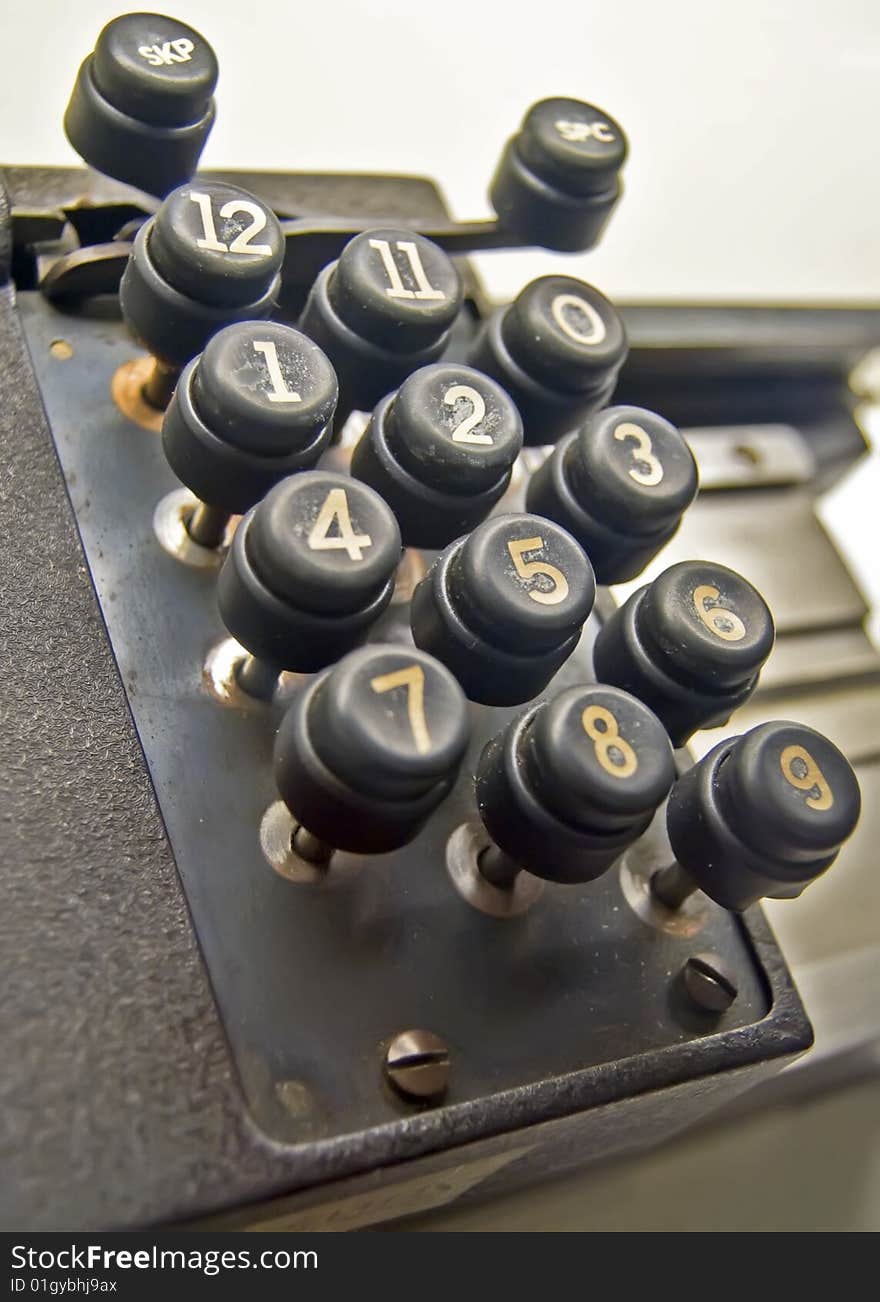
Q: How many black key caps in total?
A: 14